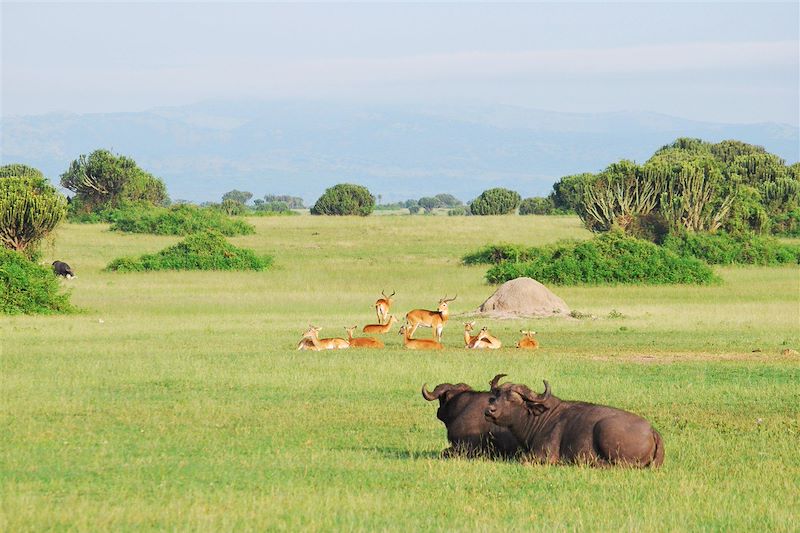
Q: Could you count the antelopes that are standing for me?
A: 2